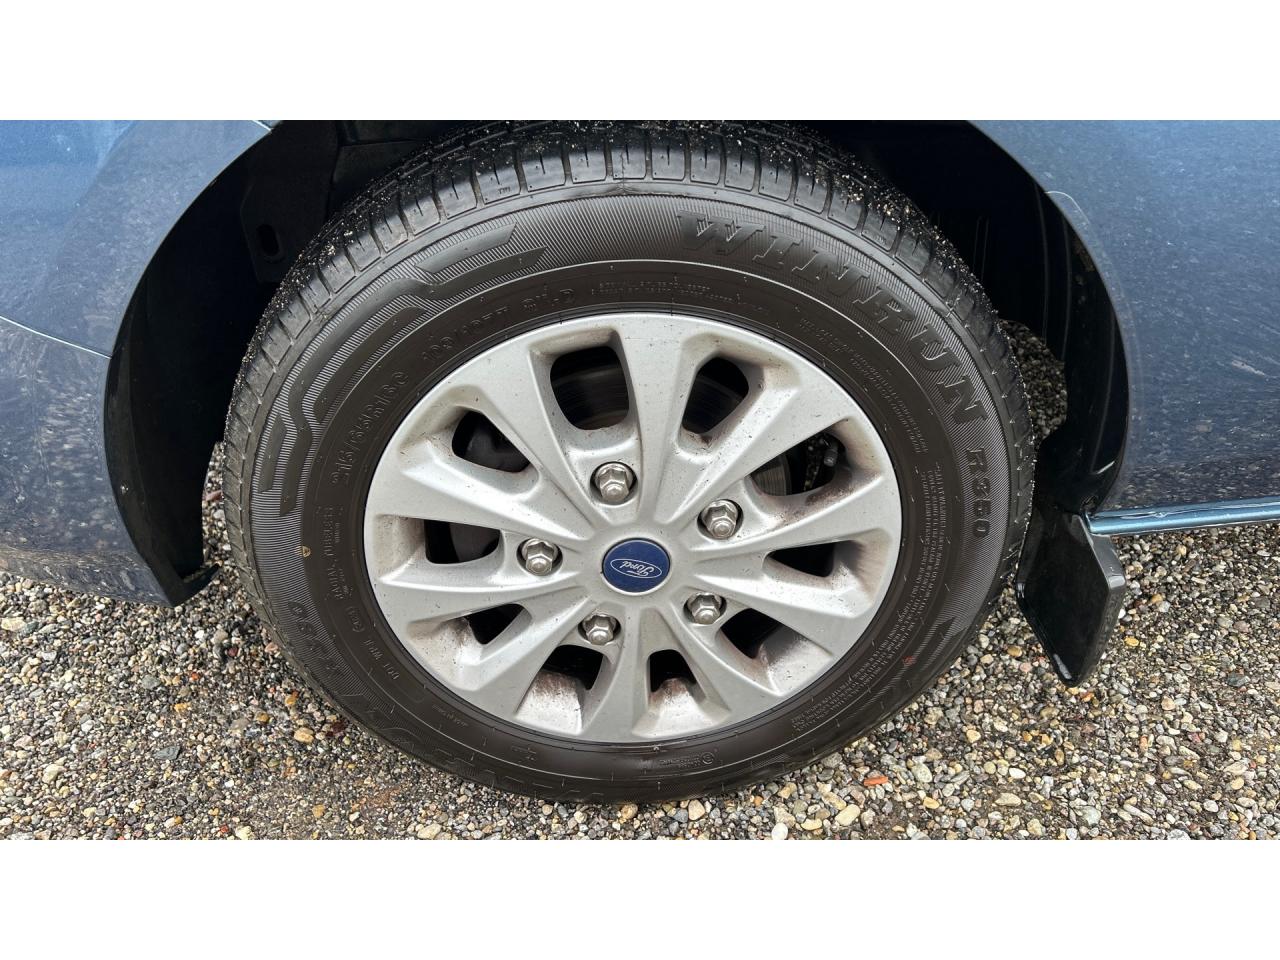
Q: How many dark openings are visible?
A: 10